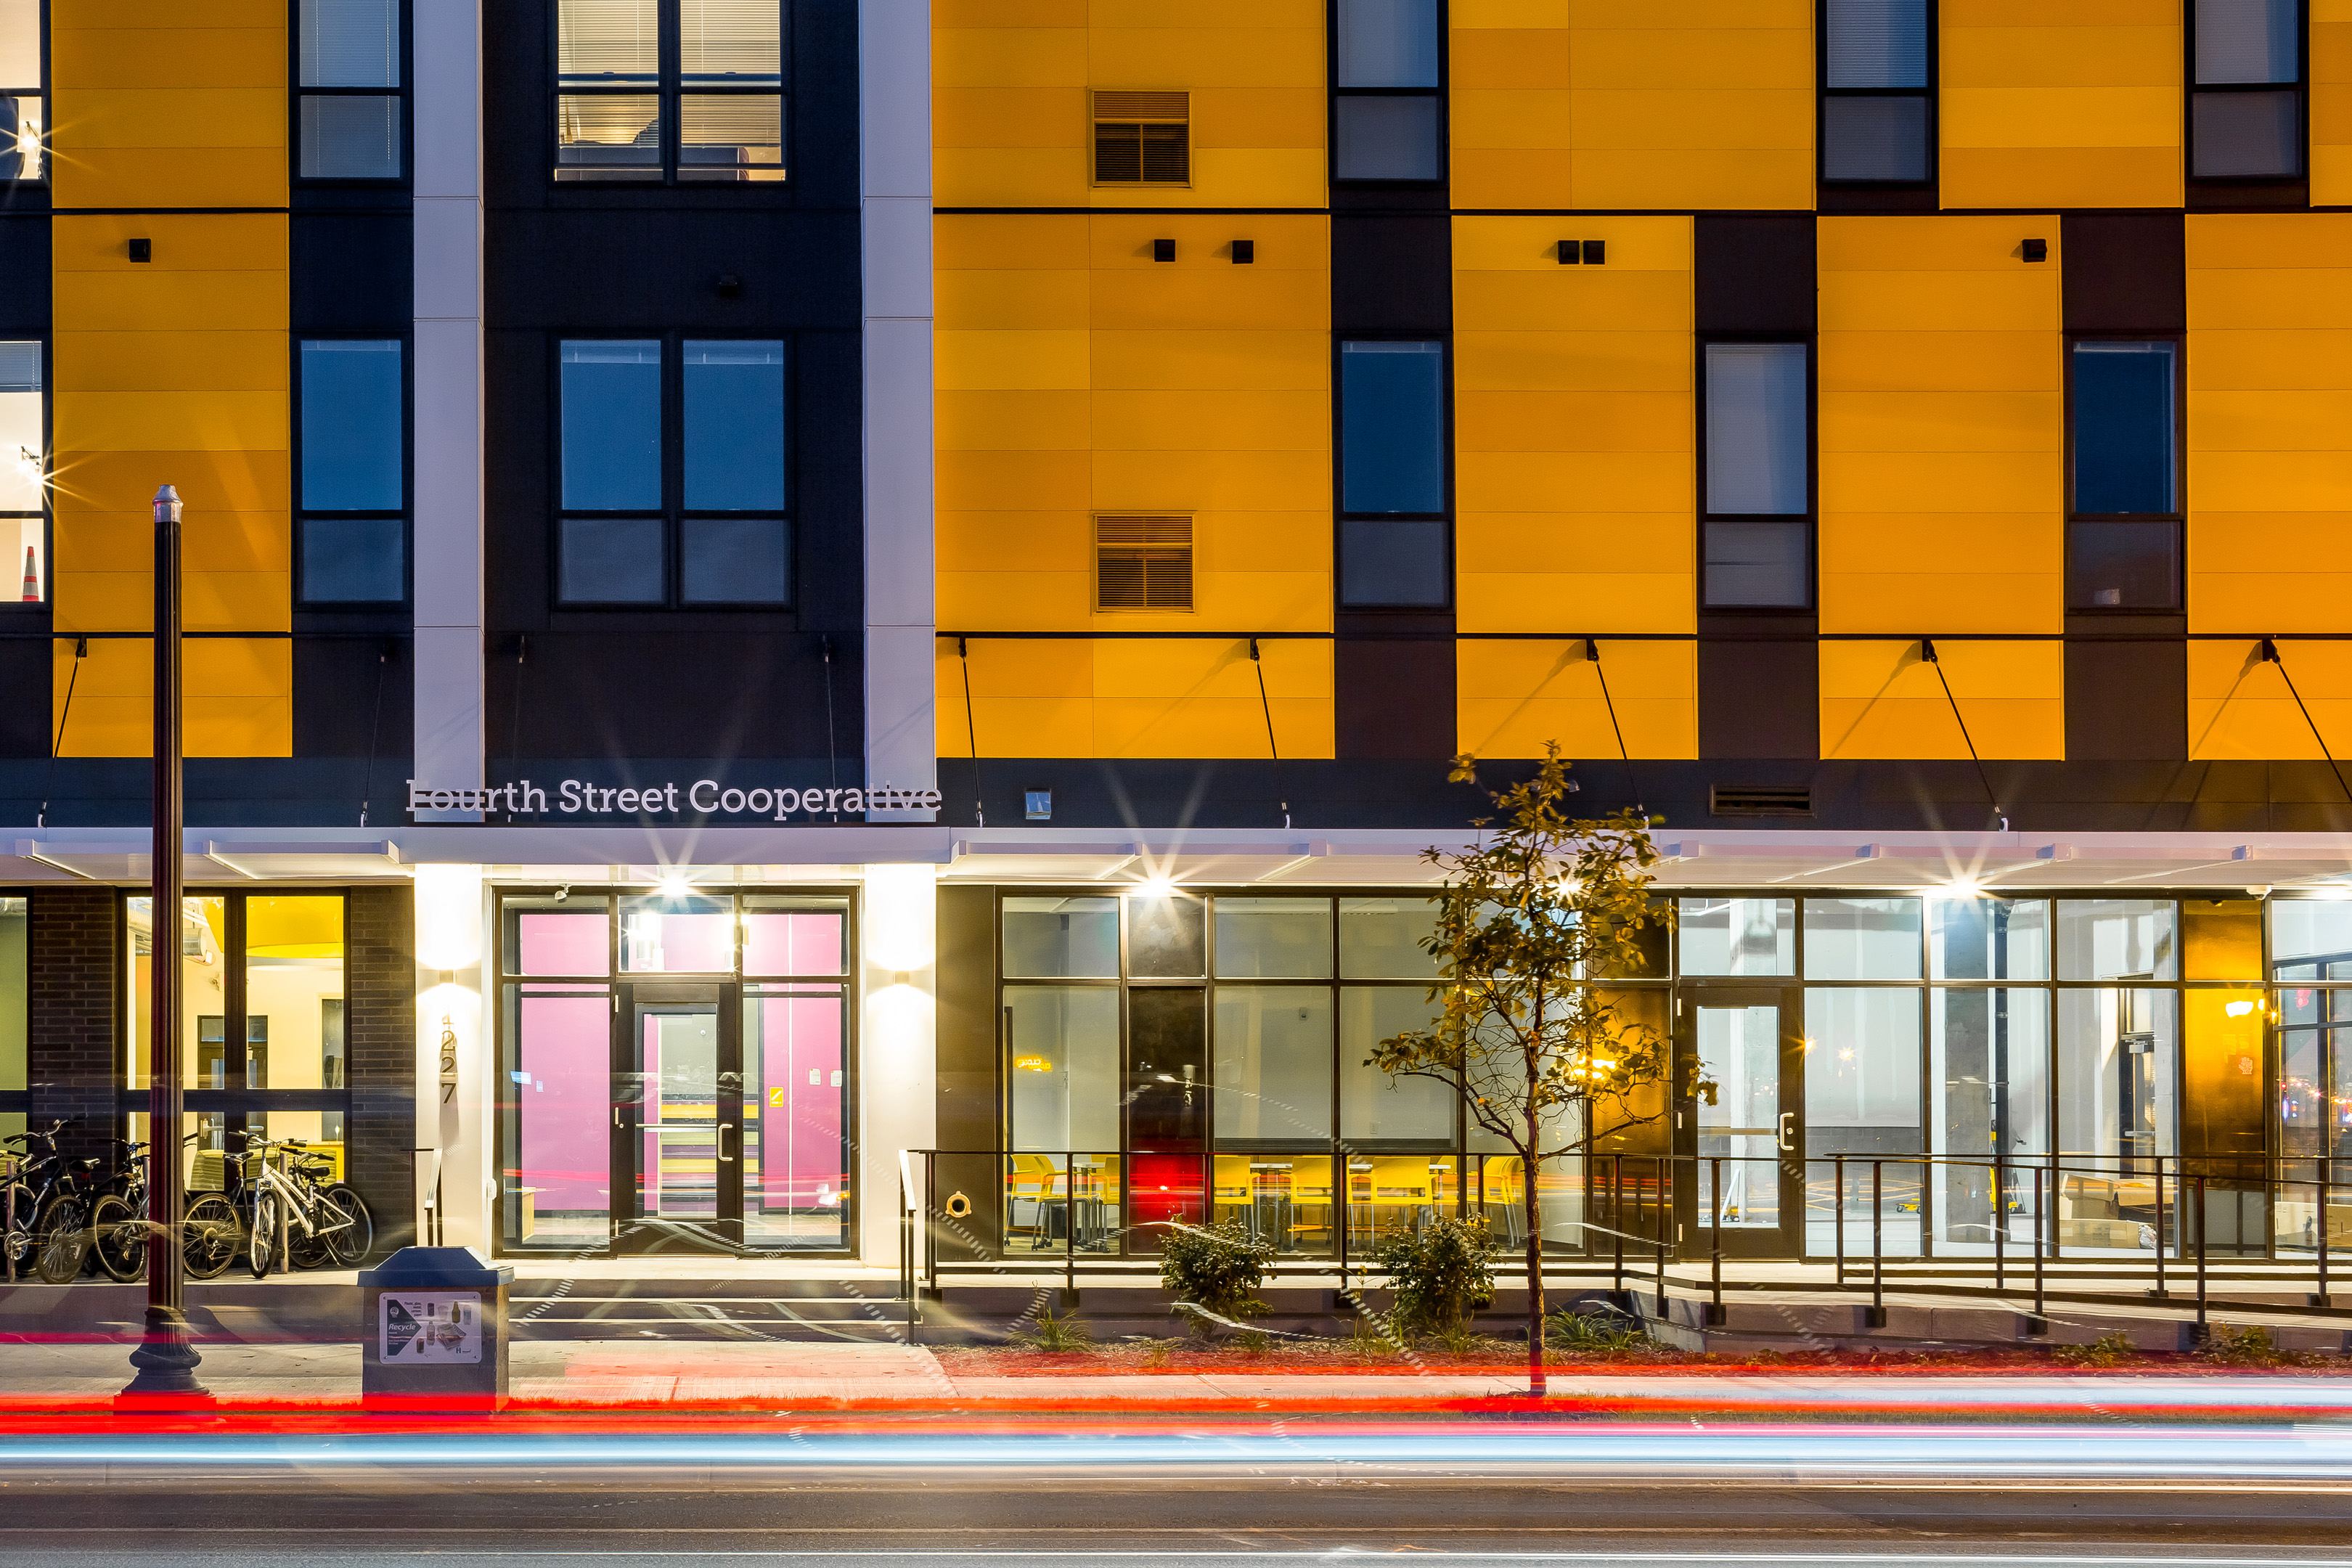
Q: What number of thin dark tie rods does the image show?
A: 9